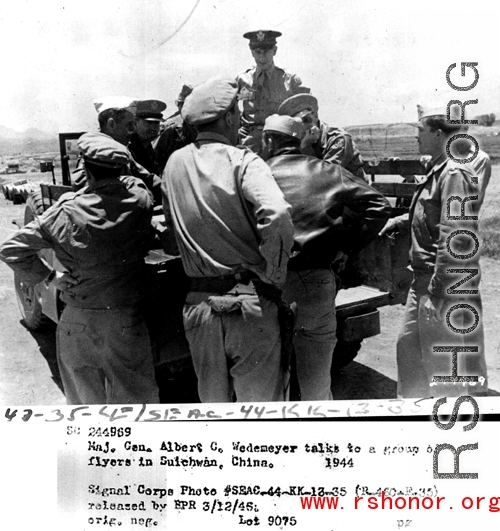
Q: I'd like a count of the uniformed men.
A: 9